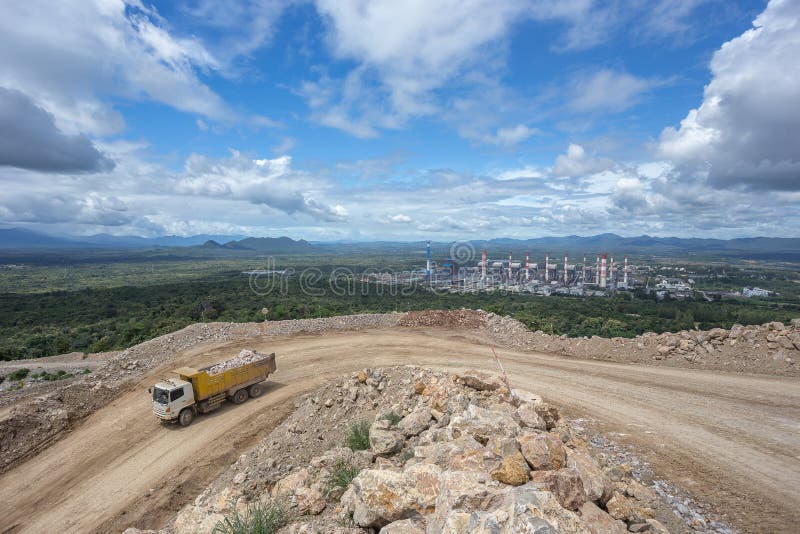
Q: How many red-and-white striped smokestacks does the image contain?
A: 10